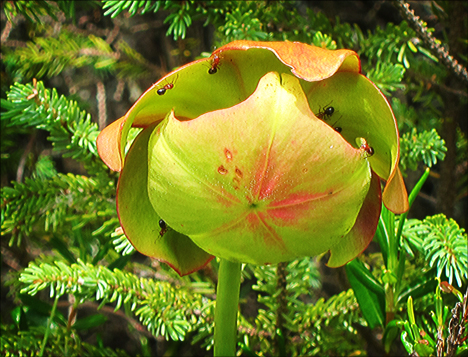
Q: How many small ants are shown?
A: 6